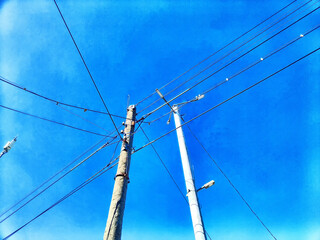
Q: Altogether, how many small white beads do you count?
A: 3